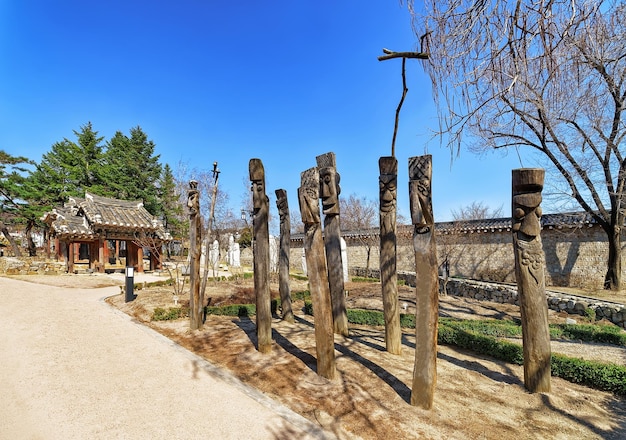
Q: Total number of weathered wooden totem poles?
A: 8